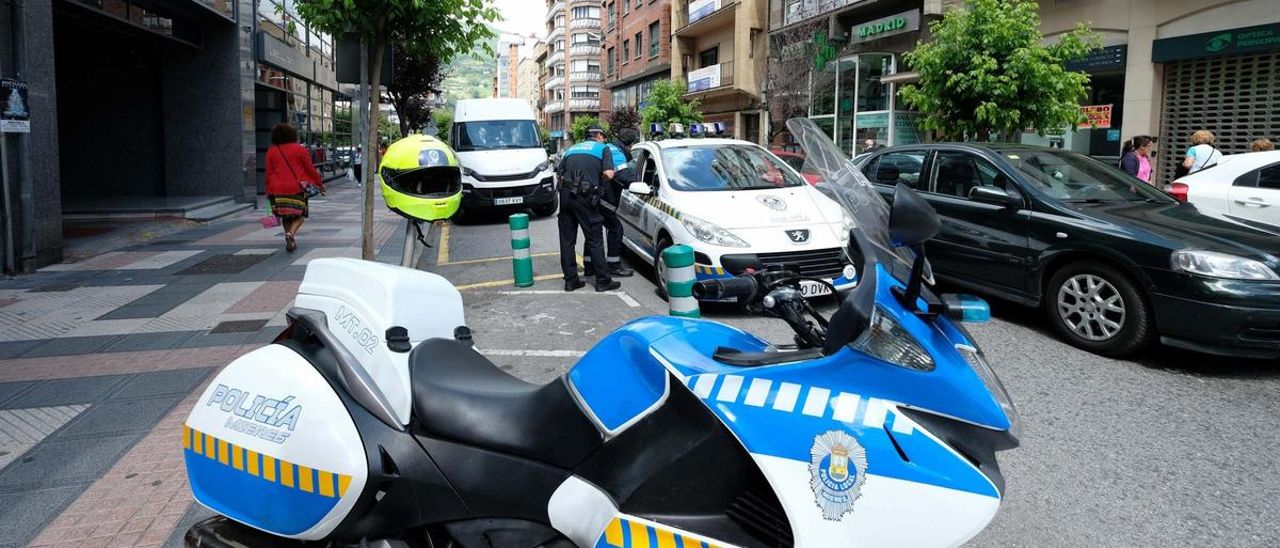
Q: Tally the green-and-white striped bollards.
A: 2